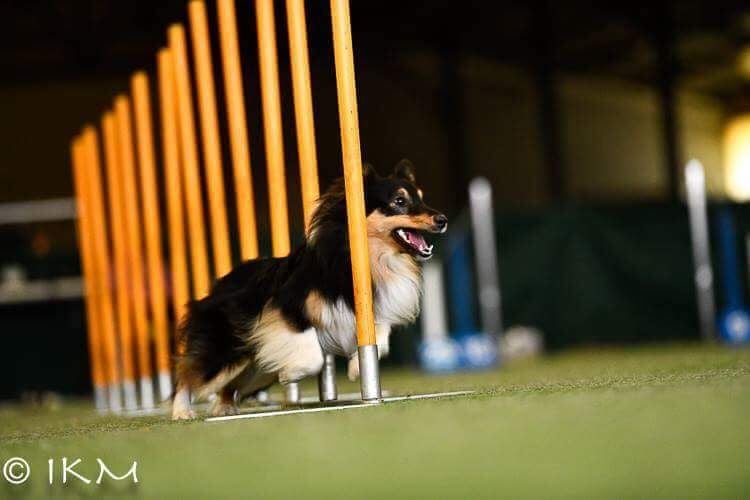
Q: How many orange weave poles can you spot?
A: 12